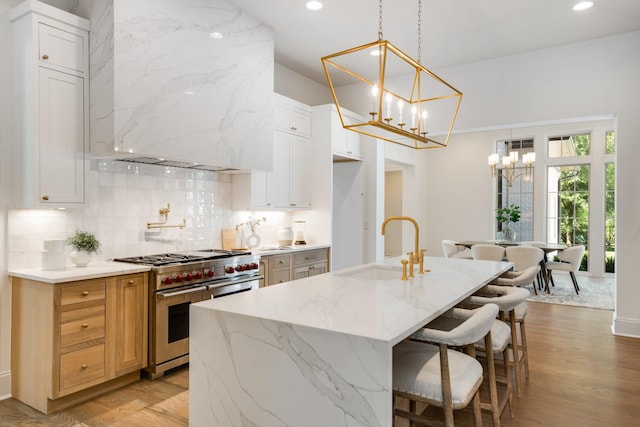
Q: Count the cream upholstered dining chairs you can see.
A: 6